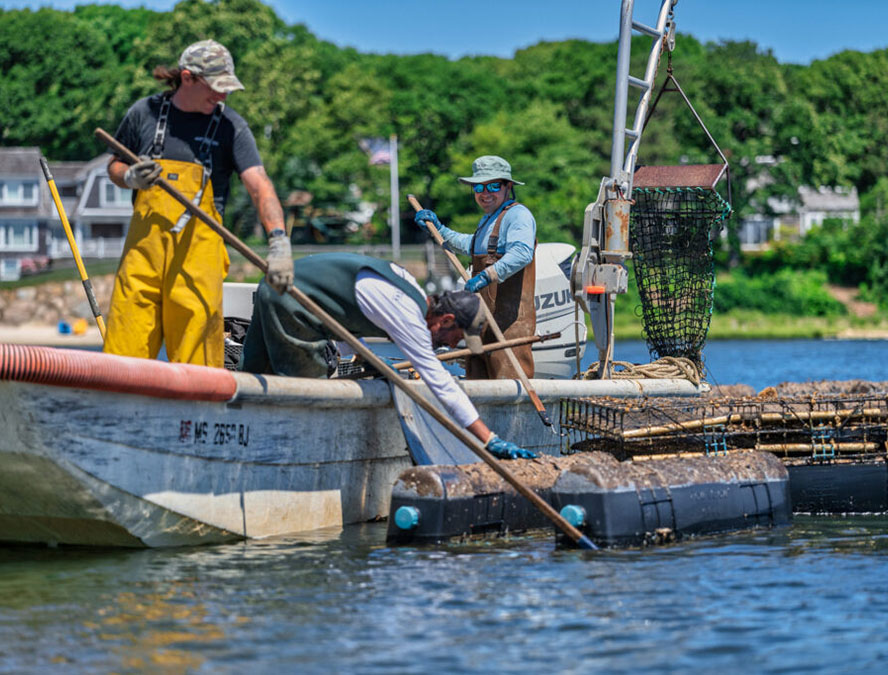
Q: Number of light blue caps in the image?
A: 2